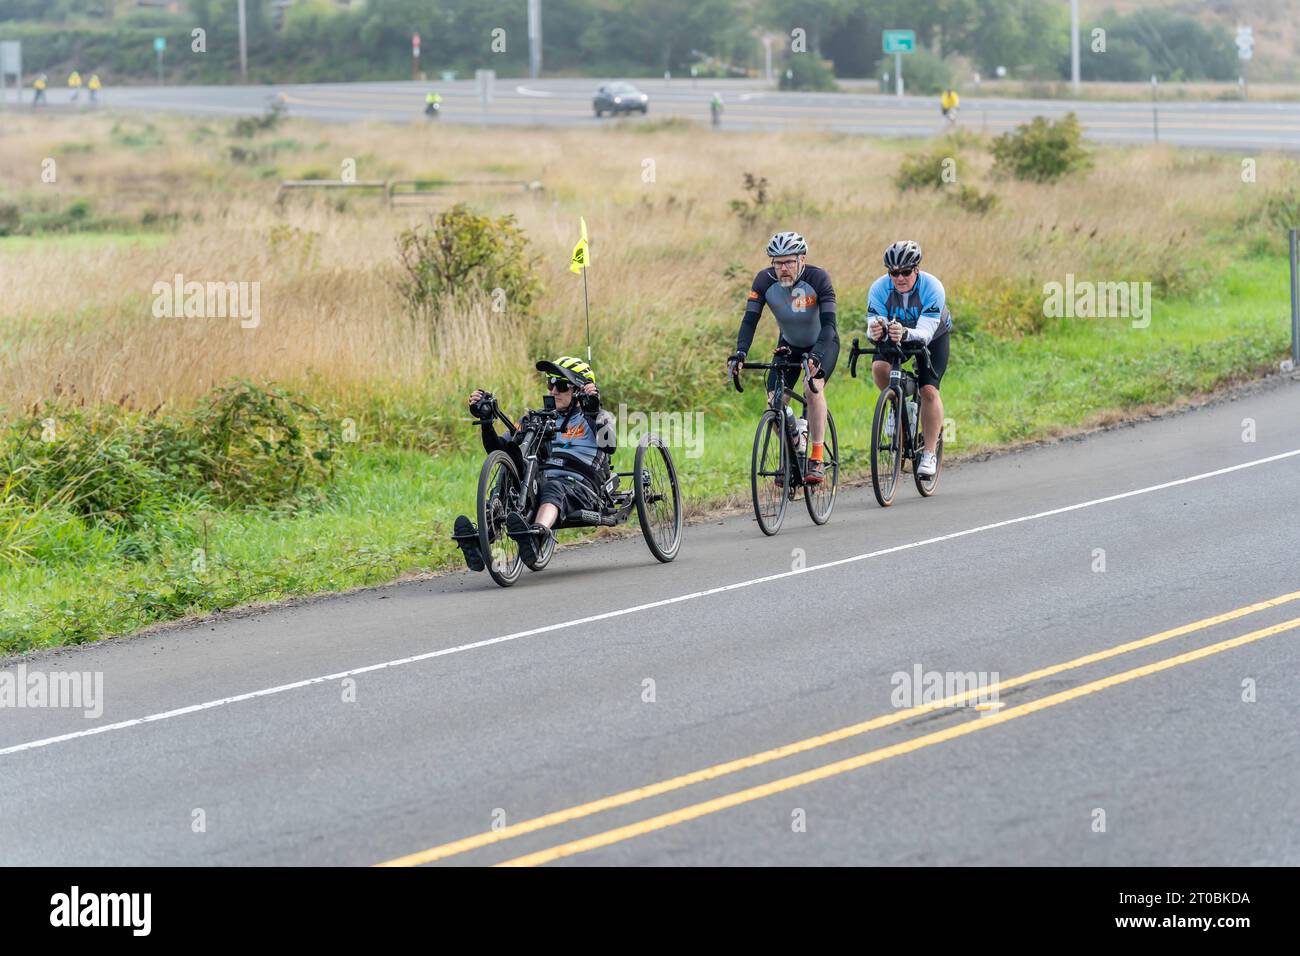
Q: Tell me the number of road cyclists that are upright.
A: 2